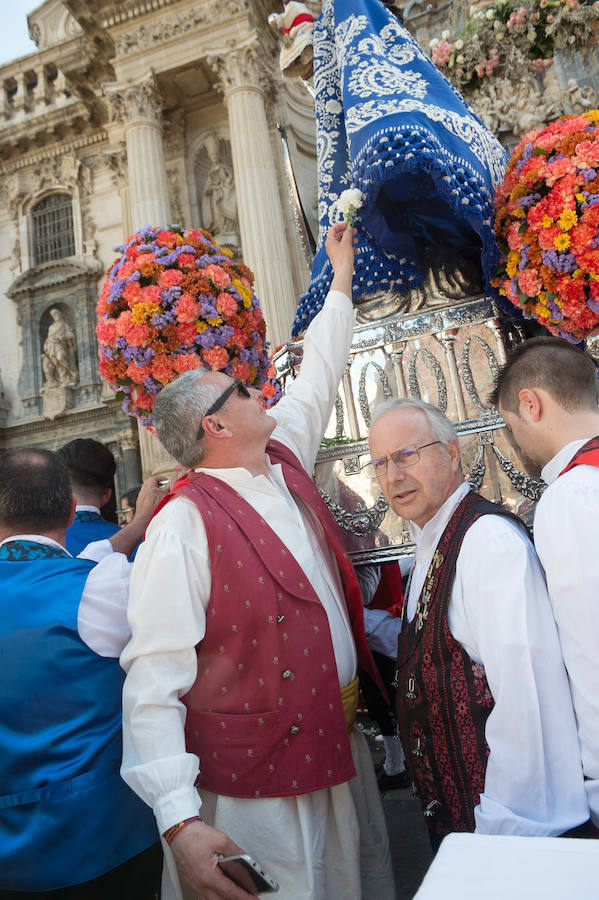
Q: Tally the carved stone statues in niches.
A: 2